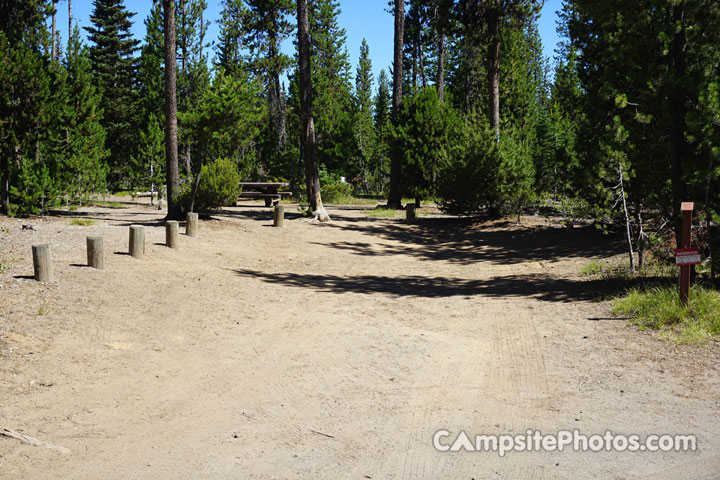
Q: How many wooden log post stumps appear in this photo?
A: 7